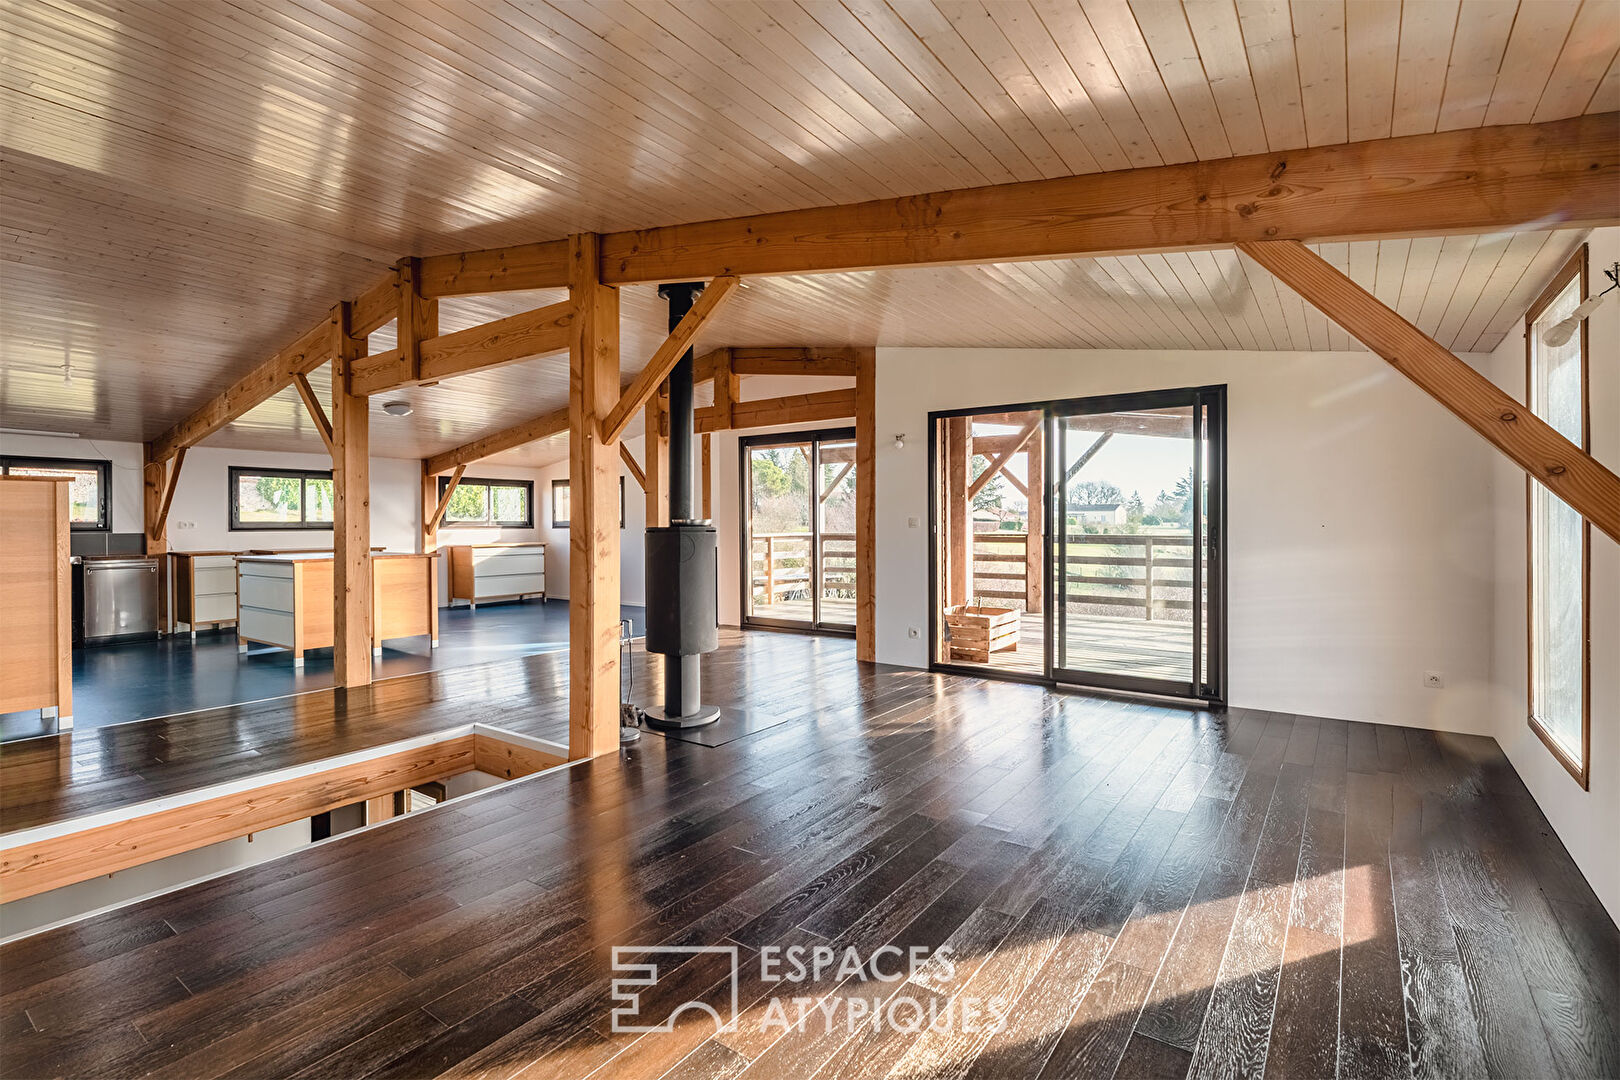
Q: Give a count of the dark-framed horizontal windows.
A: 4